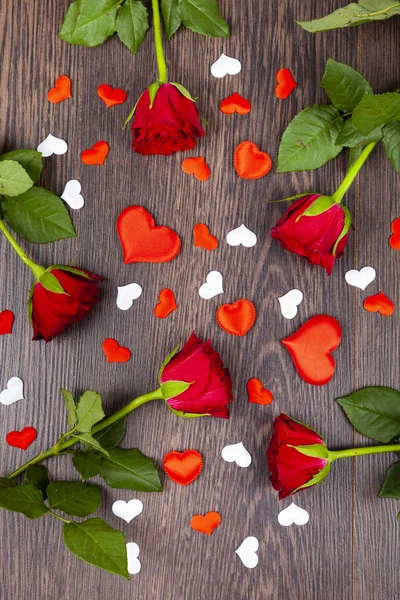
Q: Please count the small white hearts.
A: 14